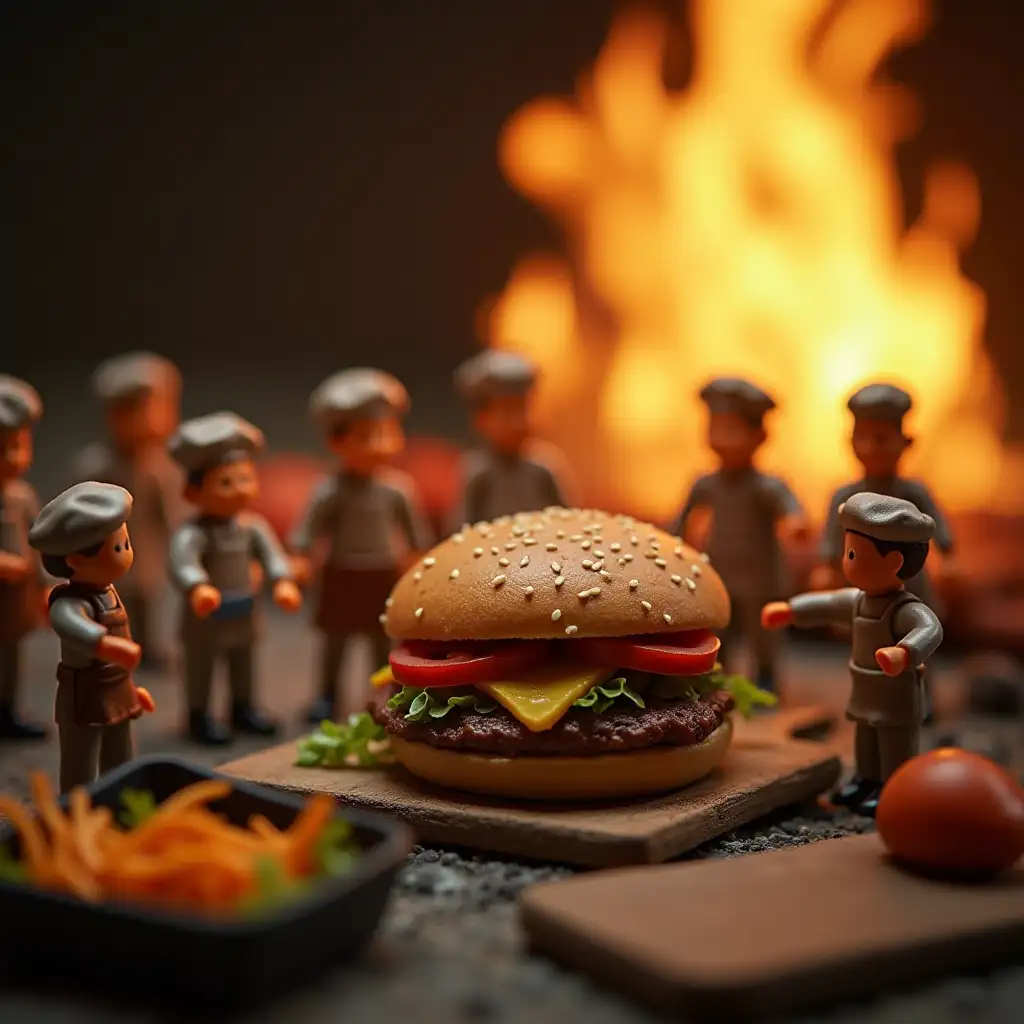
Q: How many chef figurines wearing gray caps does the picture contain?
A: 9